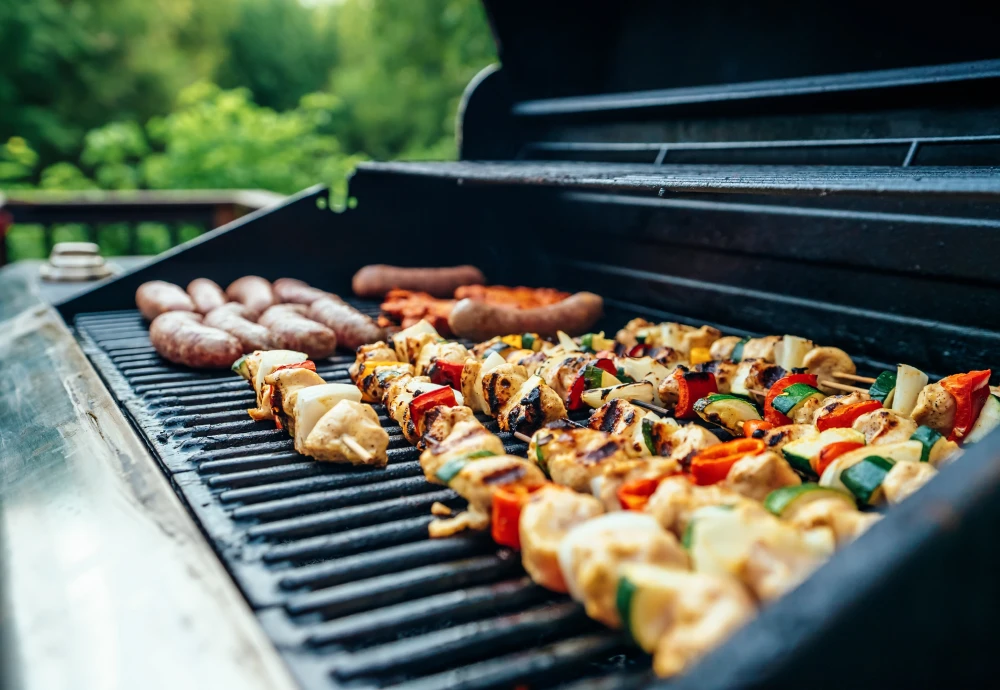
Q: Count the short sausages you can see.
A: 8